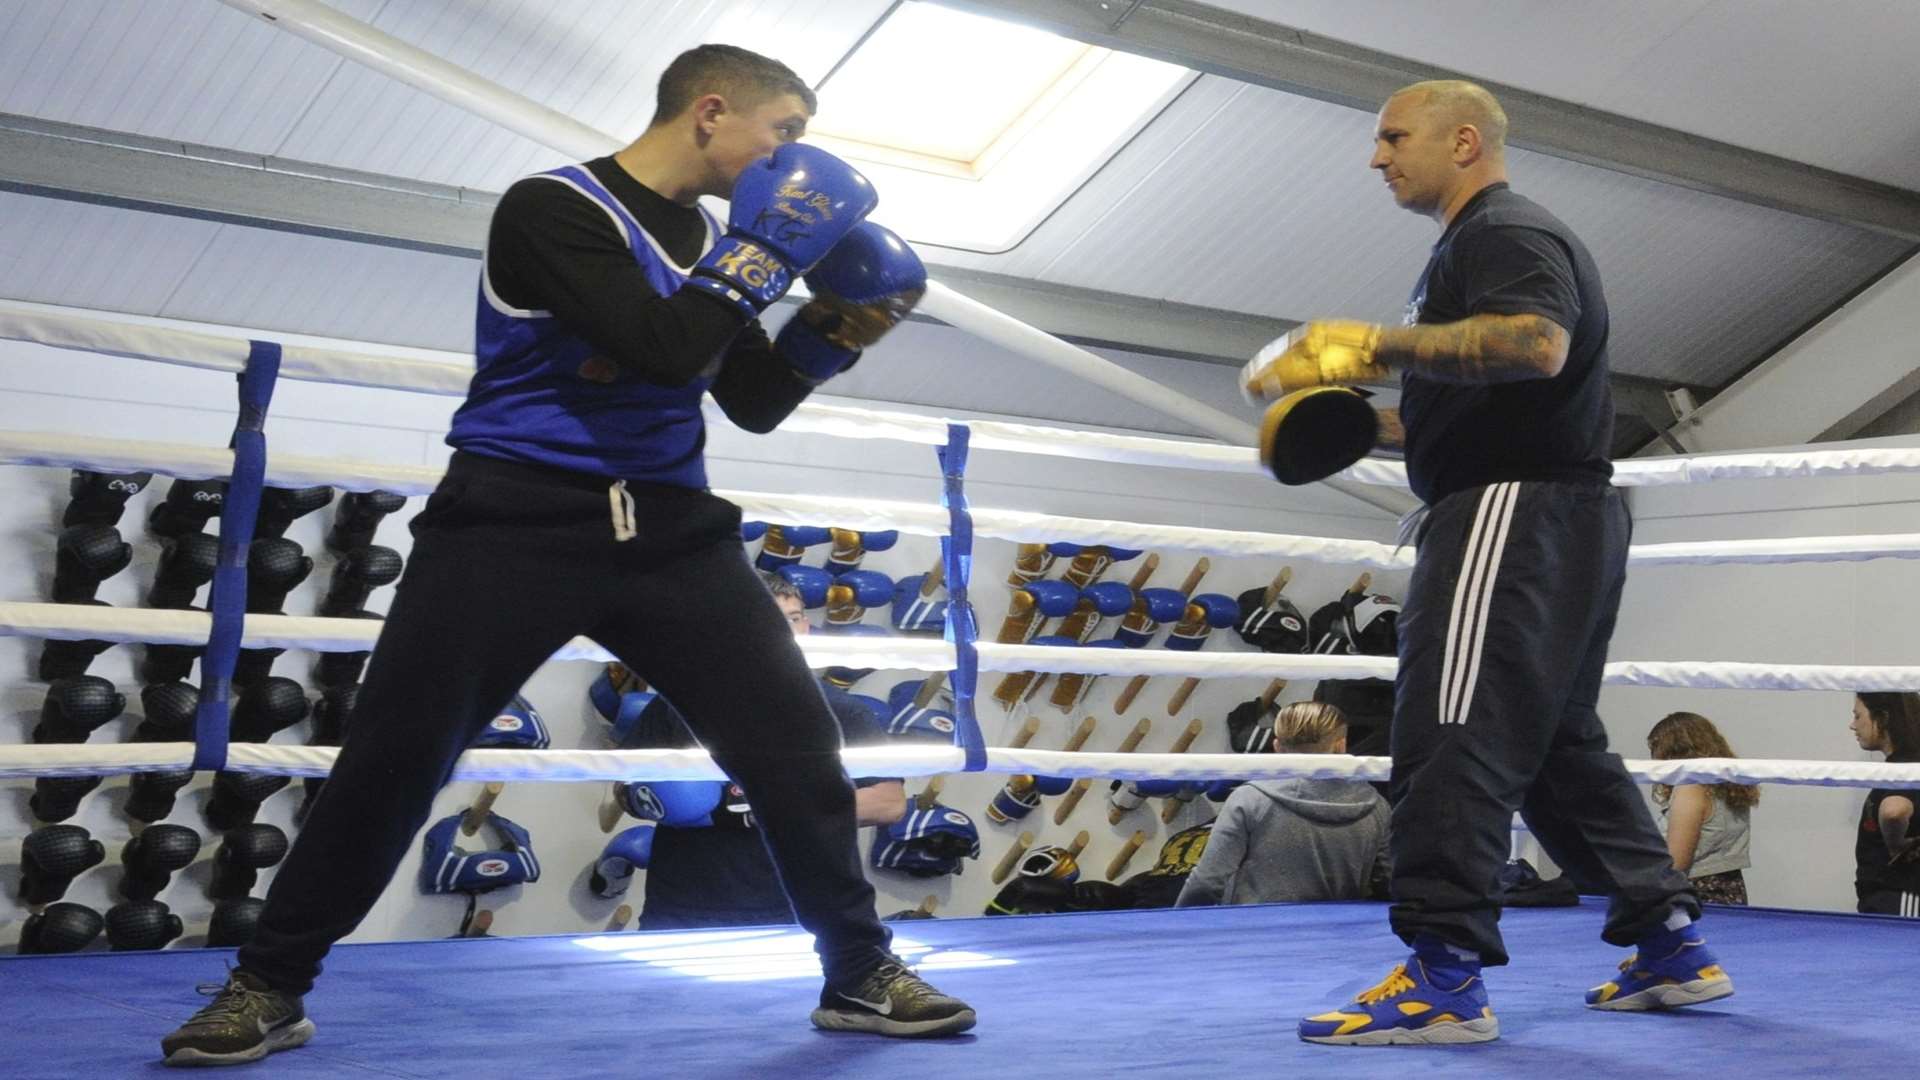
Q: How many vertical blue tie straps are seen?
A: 2